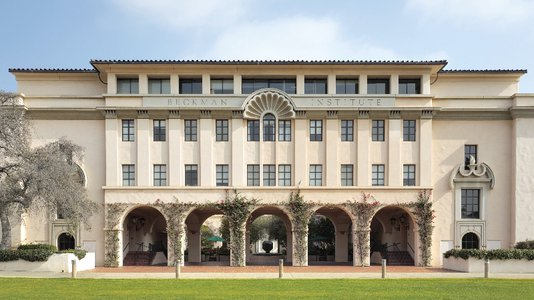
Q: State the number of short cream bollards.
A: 5